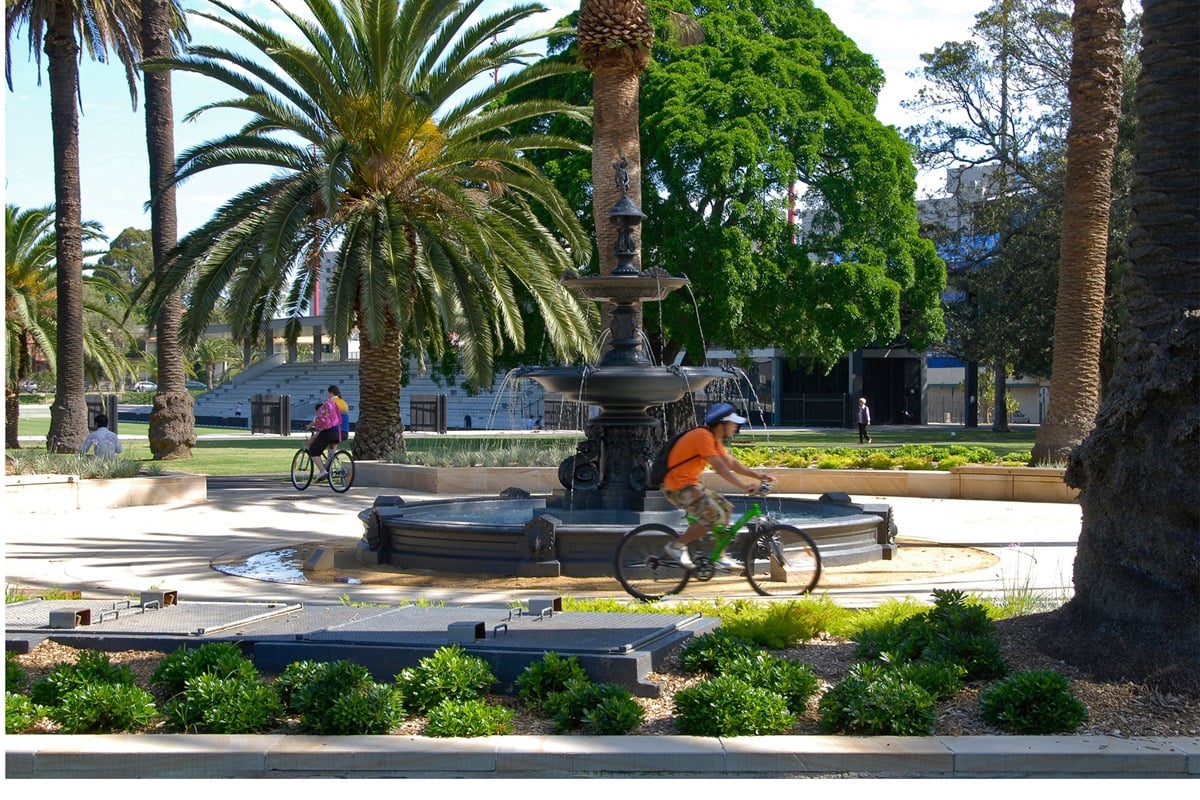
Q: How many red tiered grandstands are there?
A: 0